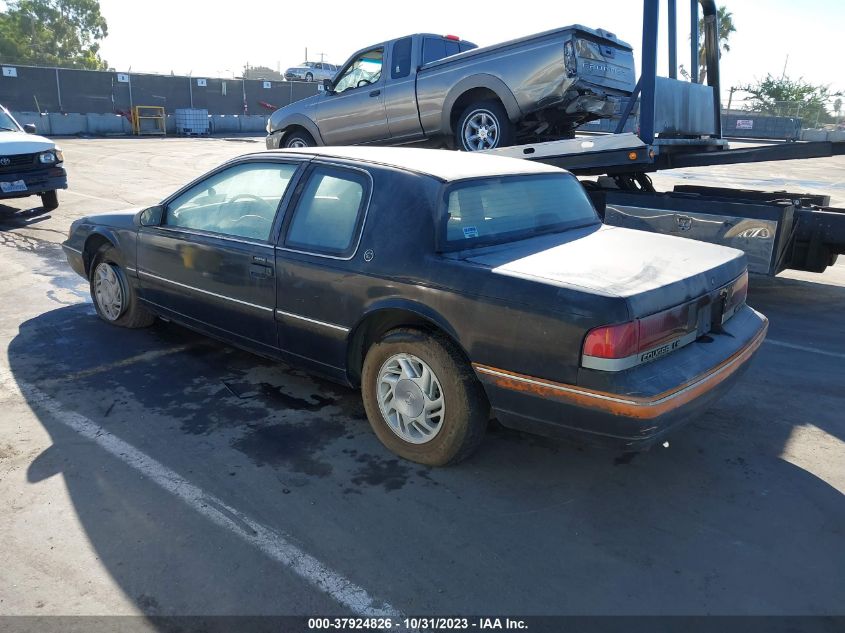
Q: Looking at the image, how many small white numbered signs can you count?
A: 5